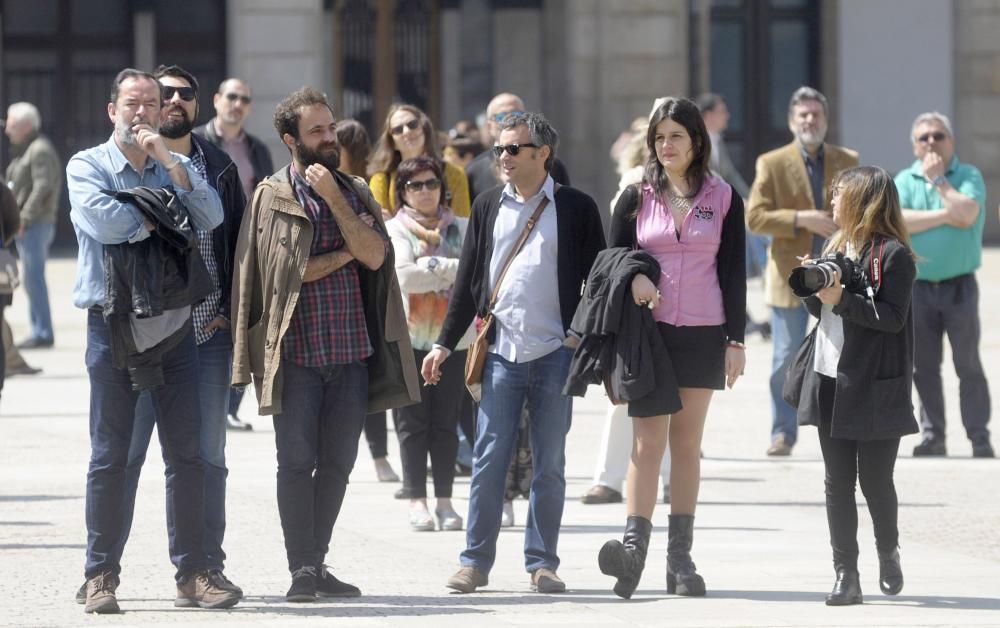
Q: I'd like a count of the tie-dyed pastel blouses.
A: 1